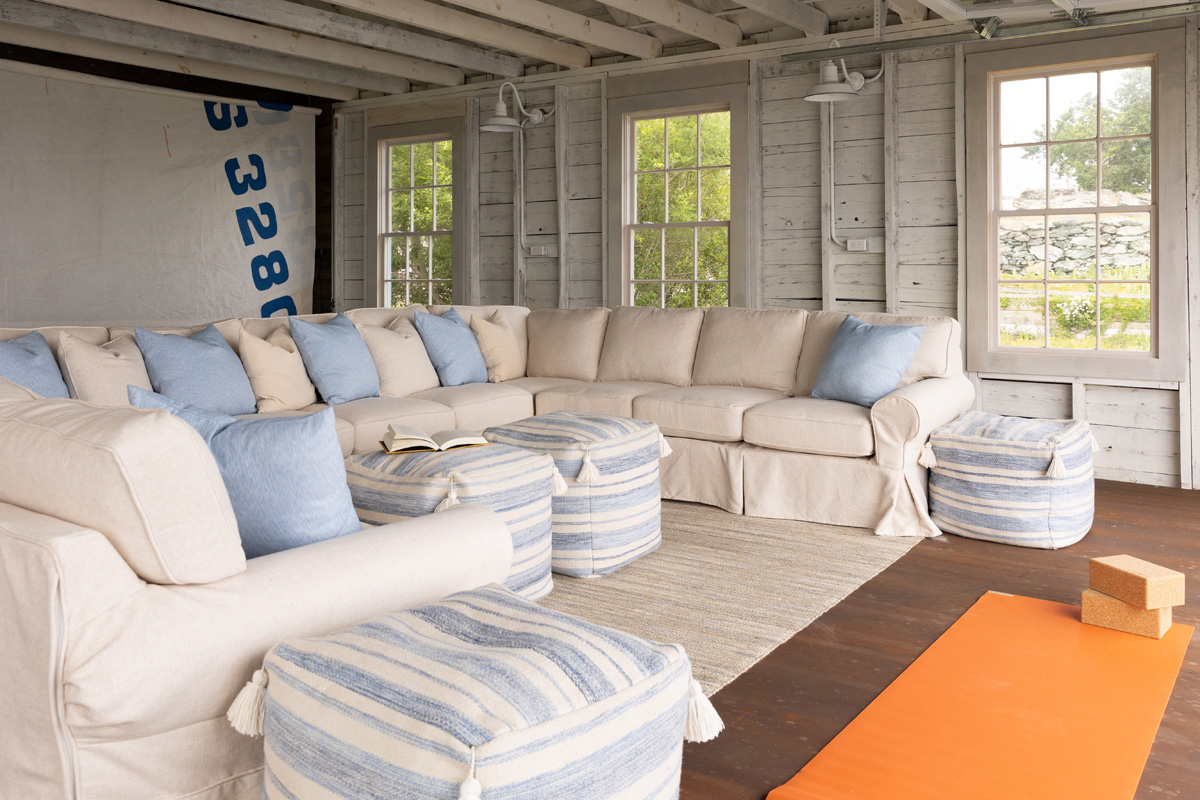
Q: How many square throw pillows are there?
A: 11